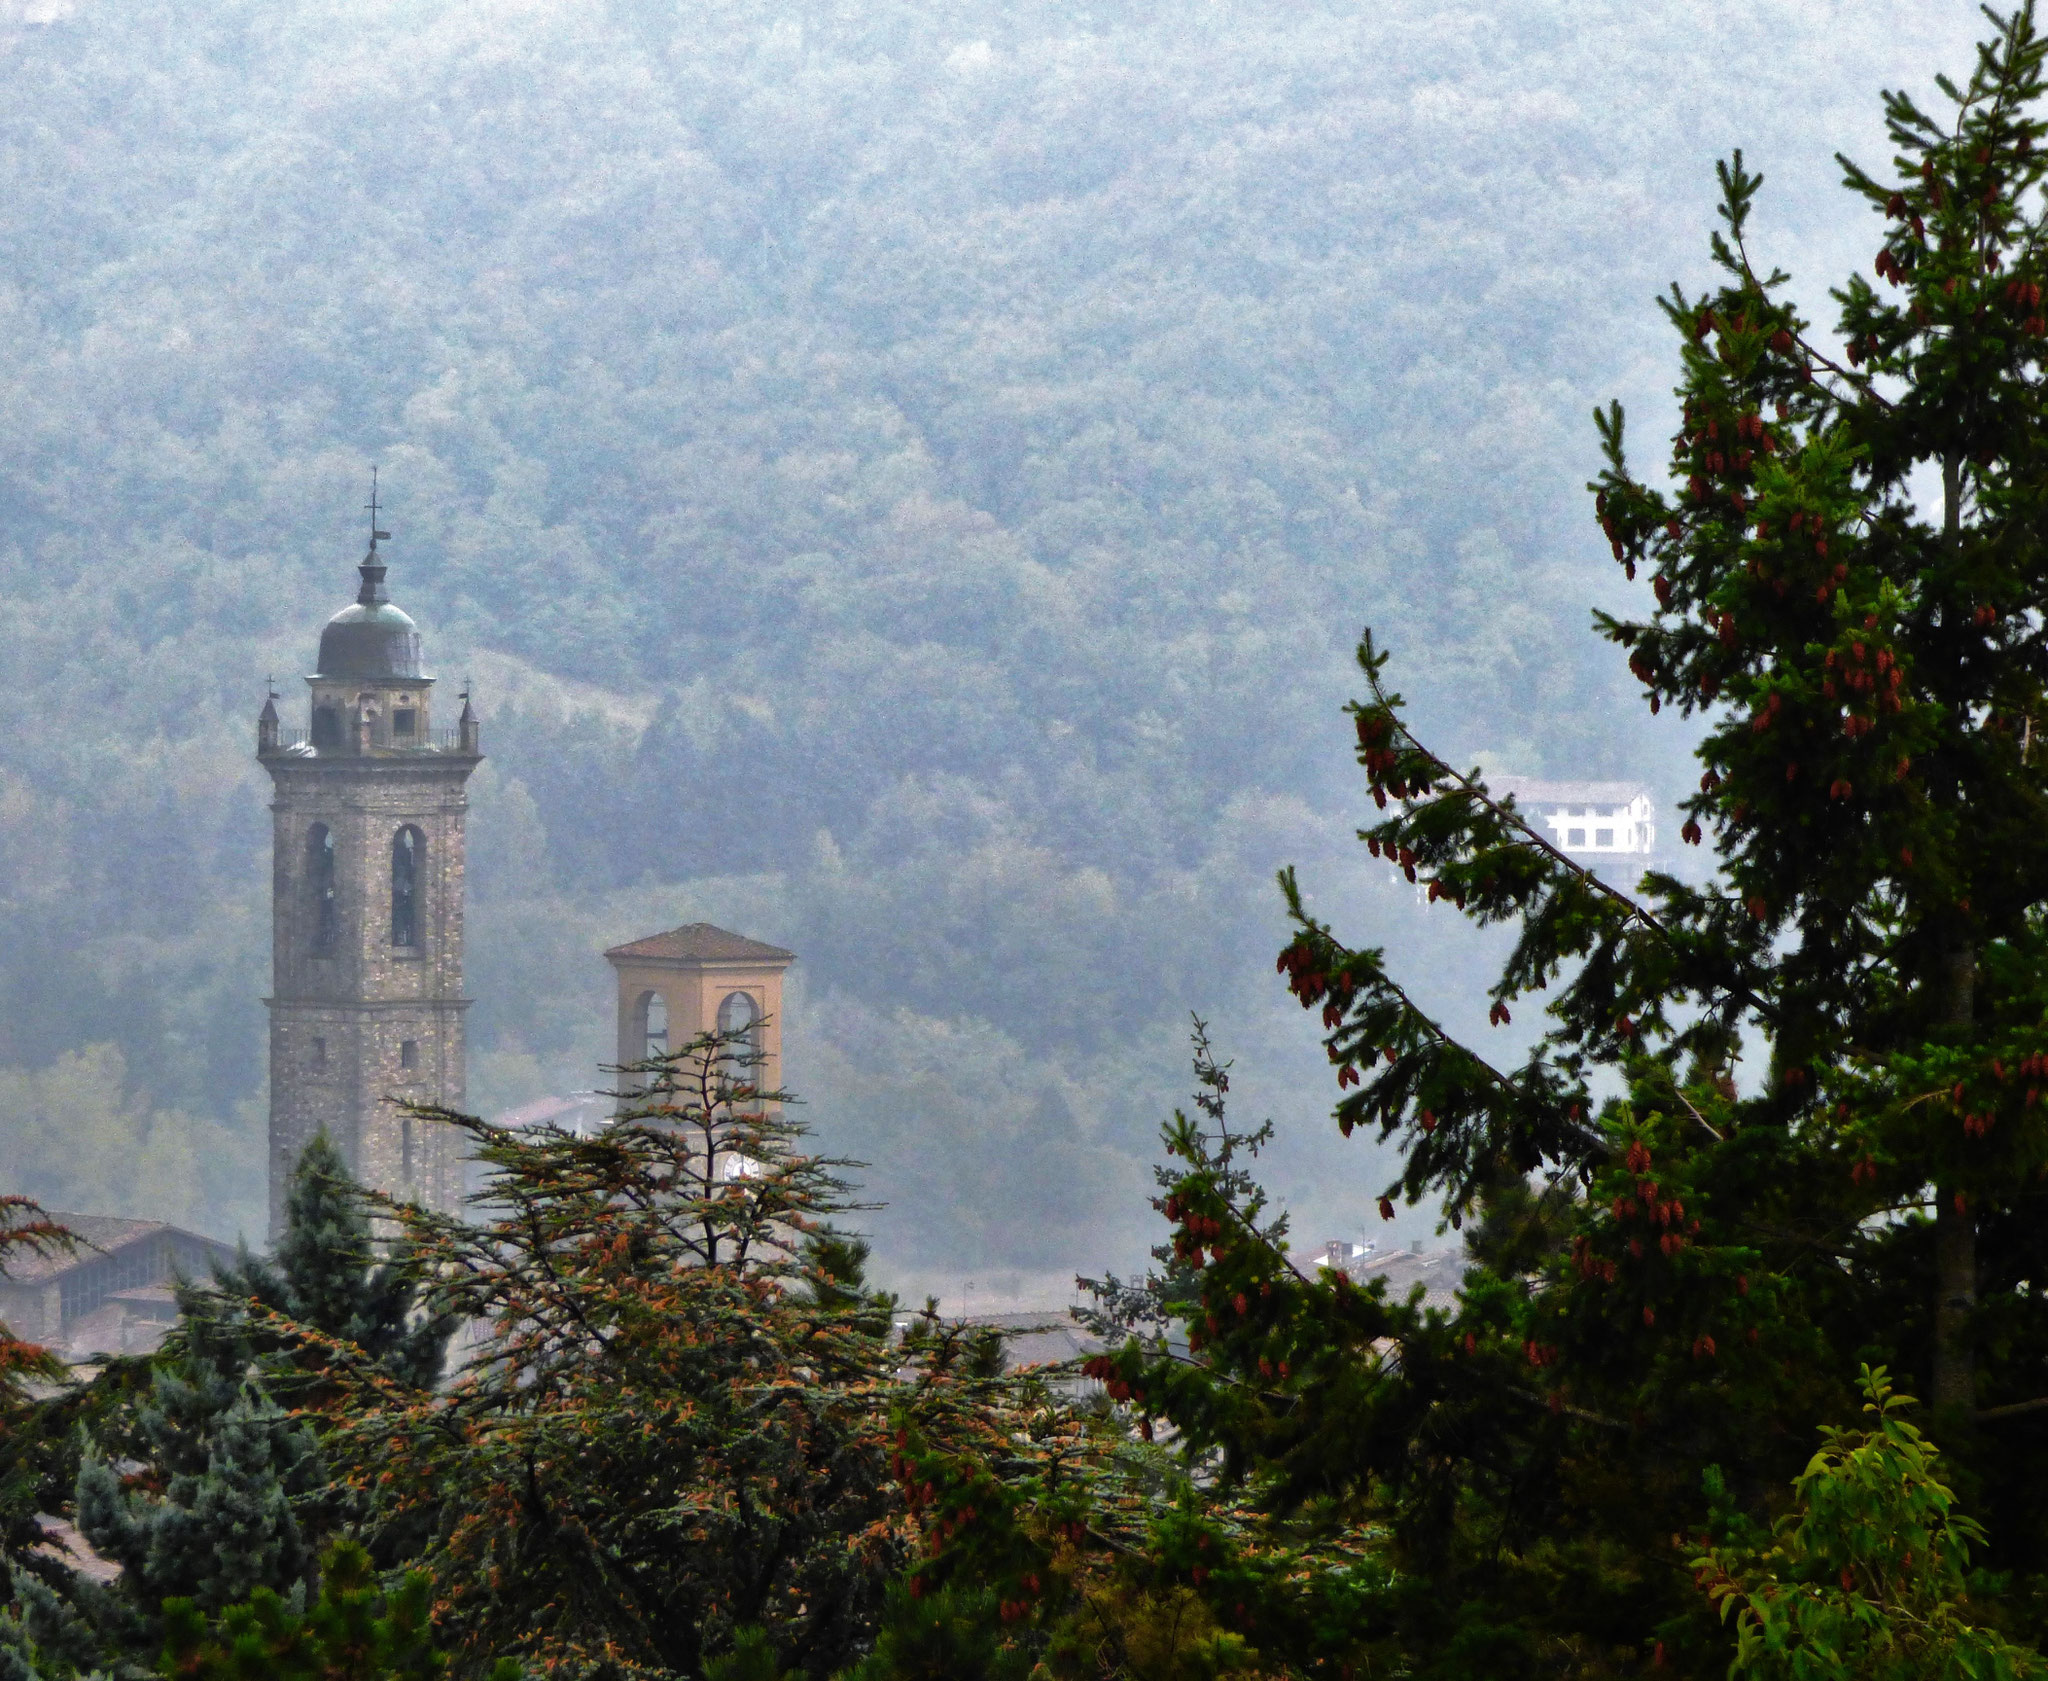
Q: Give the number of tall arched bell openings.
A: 4